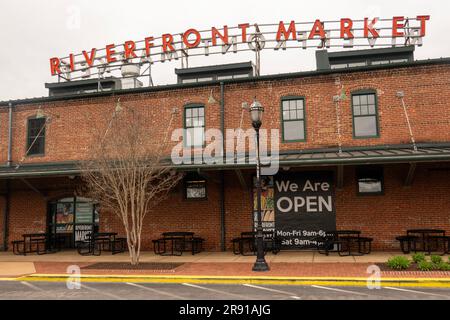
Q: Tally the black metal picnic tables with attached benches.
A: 6